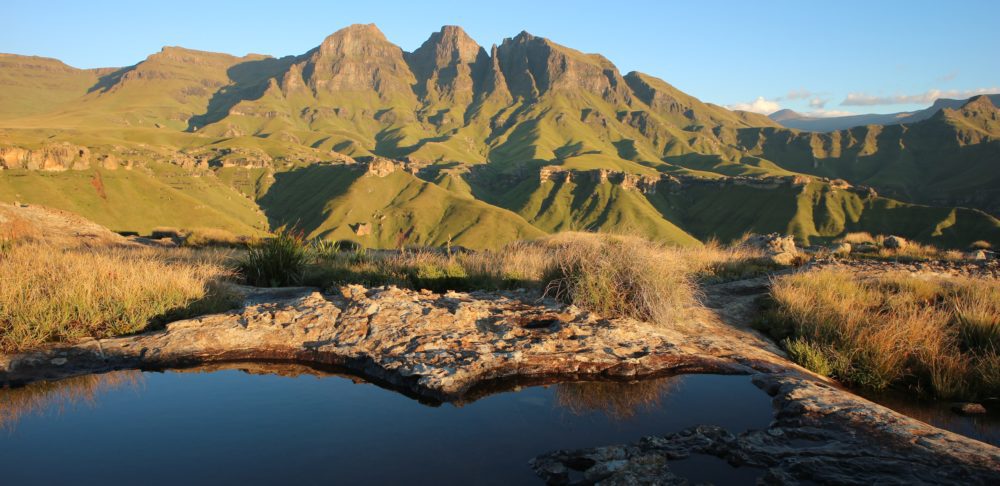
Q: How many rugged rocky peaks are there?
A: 3